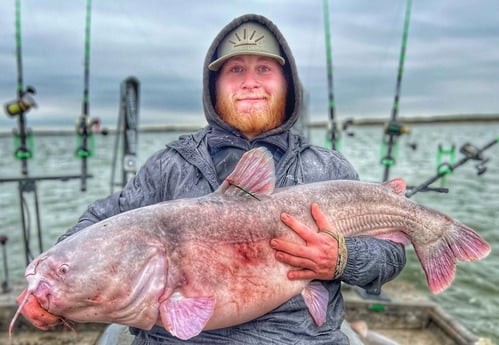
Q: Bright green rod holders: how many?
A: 5